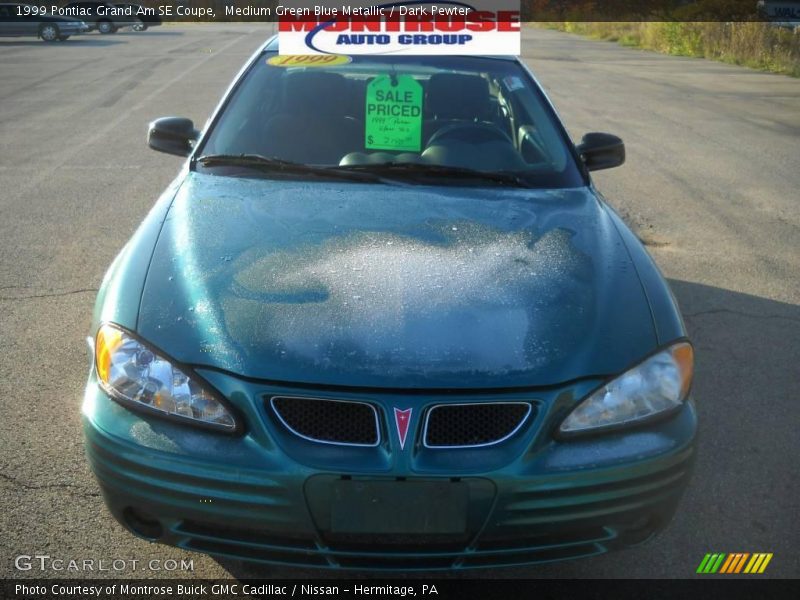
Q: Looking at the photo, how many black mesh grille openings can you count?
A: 2